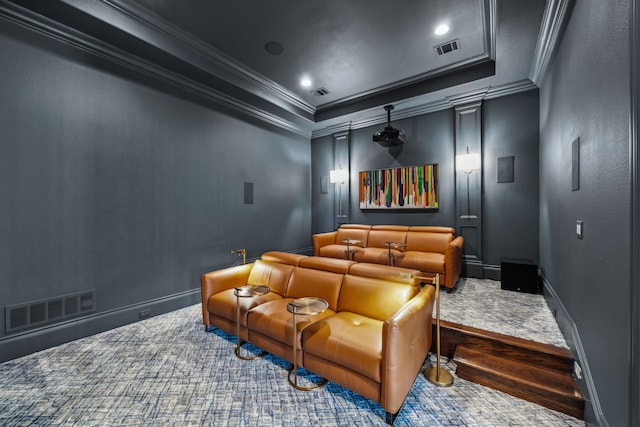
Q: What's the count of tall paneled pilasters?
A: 2